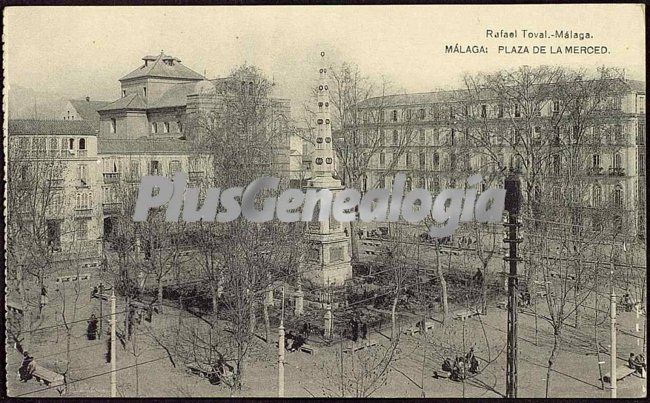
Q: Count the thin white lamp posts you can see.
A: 3